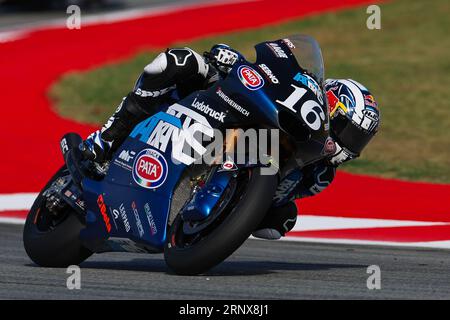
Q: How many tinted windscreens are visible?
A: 1